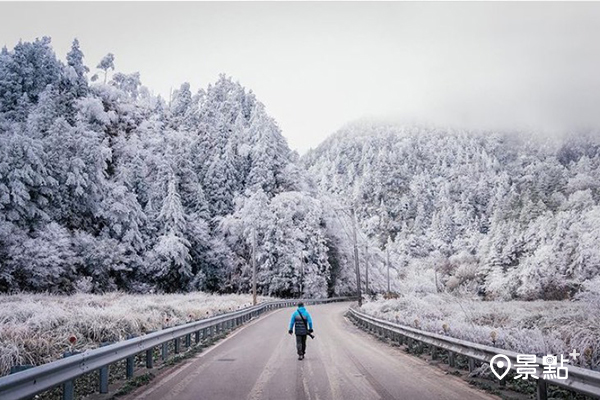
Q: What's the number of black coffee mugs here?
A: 0